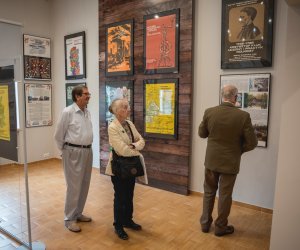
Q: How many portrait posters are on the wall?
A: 1